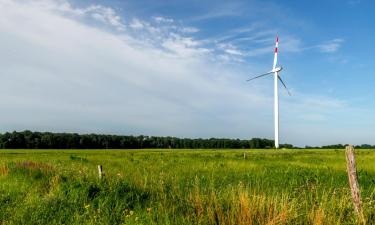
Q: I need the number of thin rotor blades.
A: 3